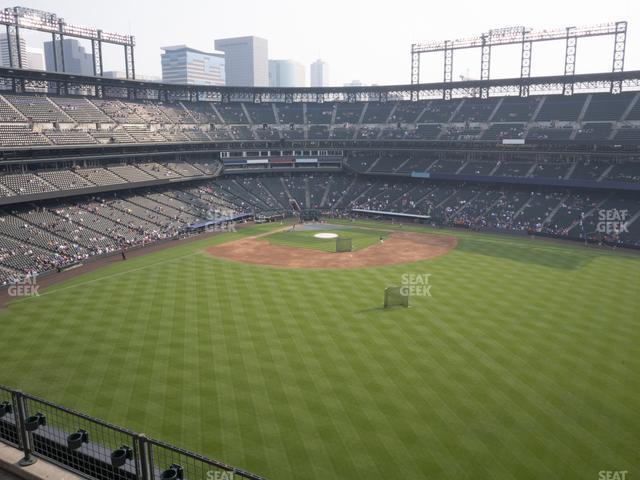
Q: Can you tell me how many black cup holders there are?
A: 5